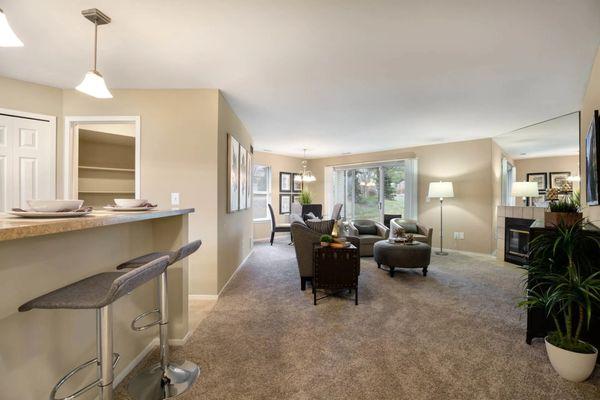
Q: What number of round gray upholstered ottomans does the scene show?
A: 1